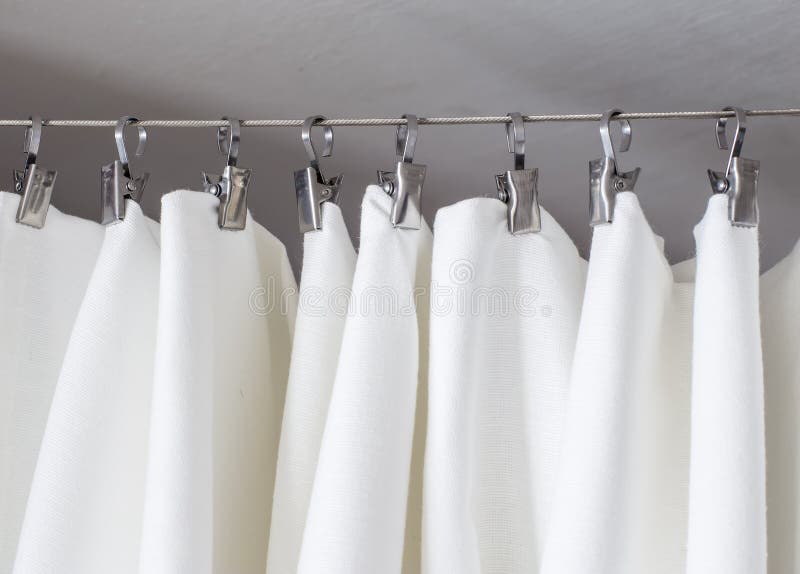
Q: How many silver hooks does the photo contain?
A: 8